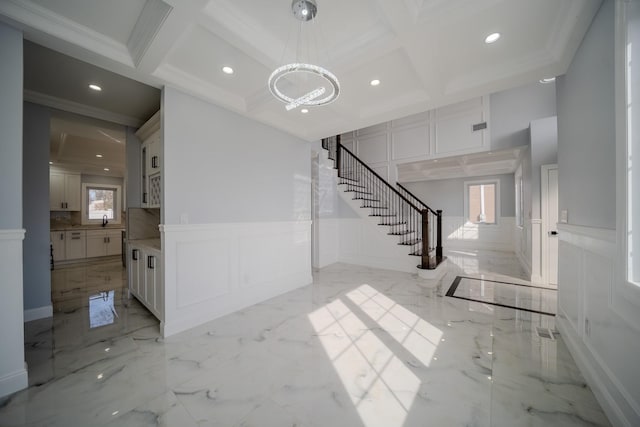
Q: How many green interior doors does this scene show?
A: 0